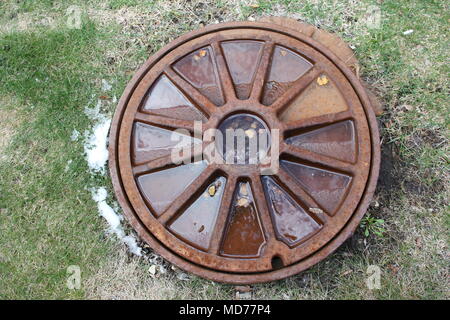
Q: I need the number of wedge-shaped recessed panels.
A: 12